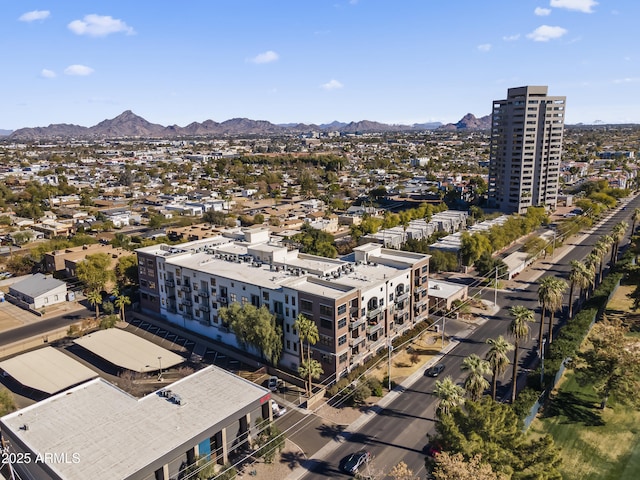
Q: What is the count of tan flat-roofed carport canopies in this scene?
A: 2